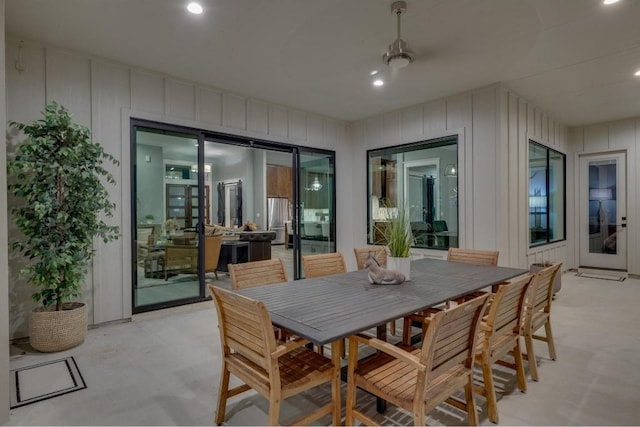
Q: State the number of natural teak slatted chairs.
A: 8